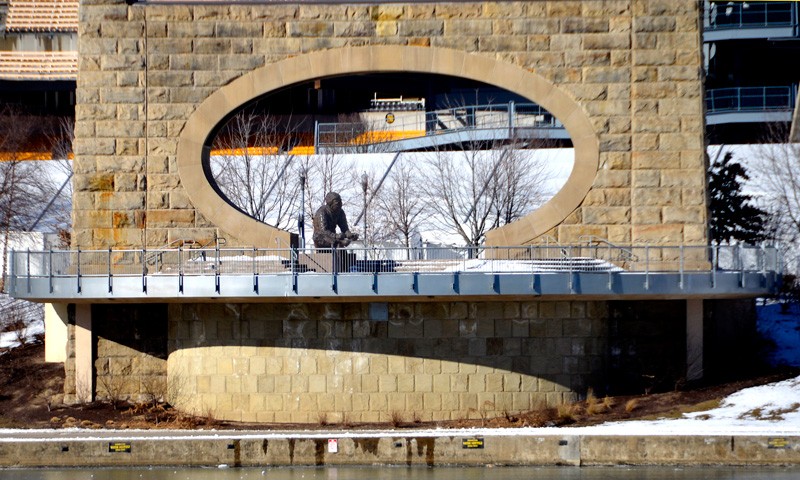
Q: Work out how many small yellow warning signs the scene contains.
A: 3